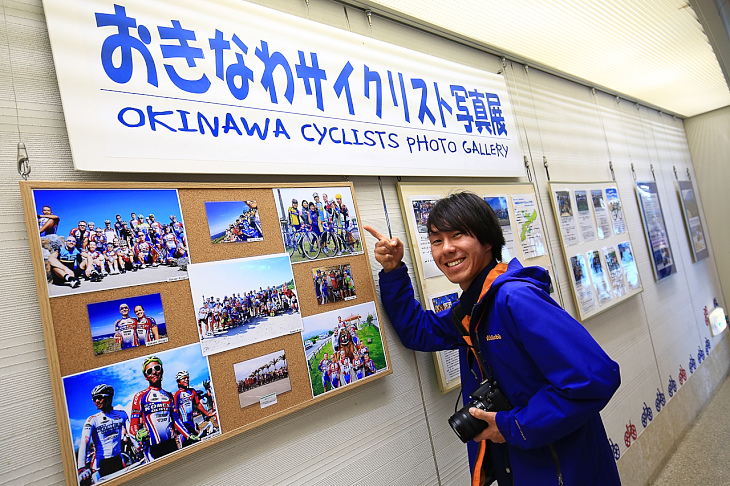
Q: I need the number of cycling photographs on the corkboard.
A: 9